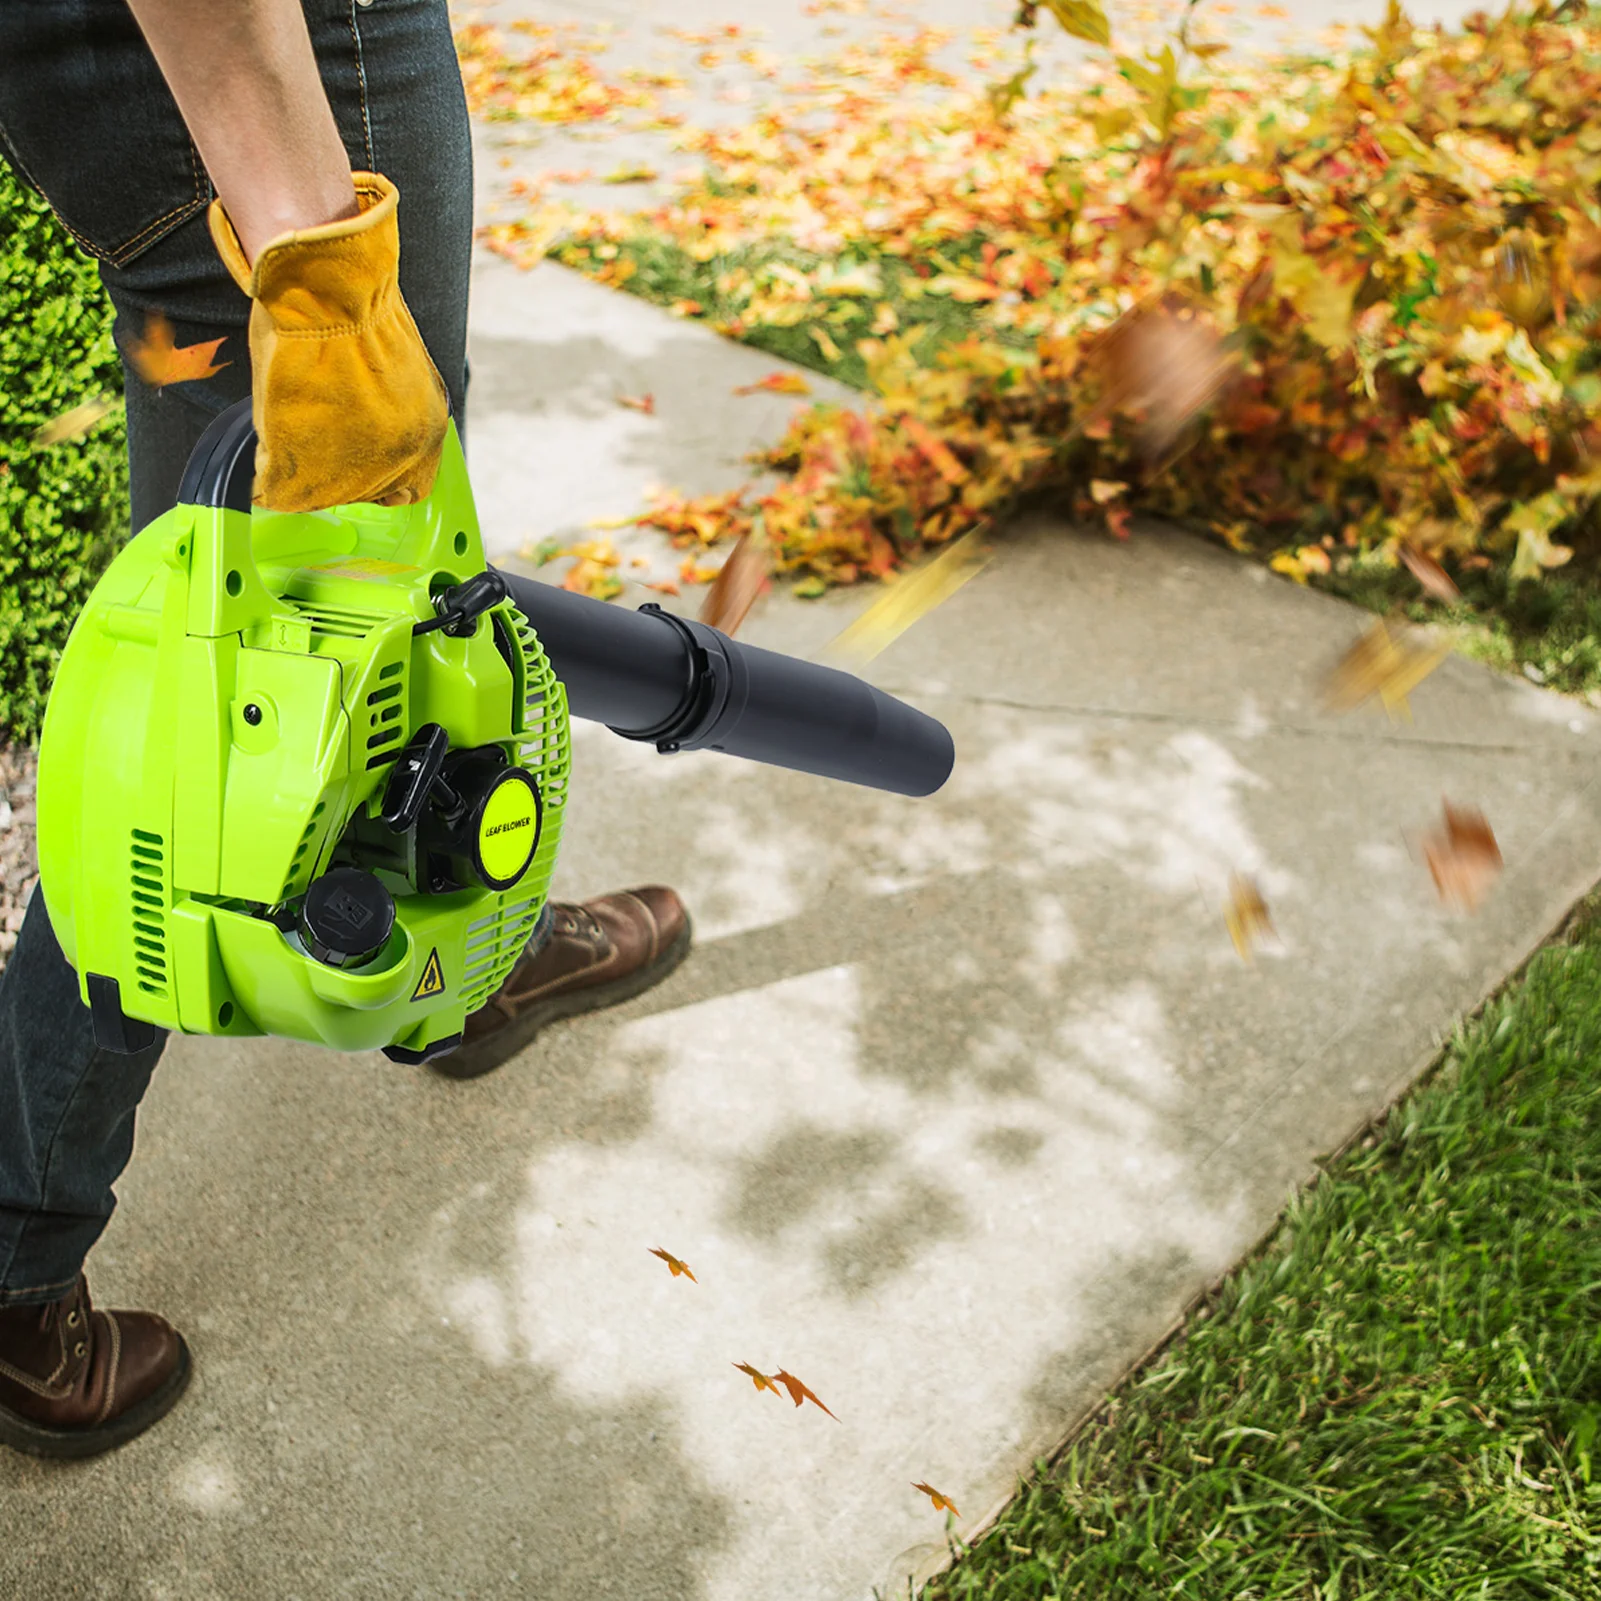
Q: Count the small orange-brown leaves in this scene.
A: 4